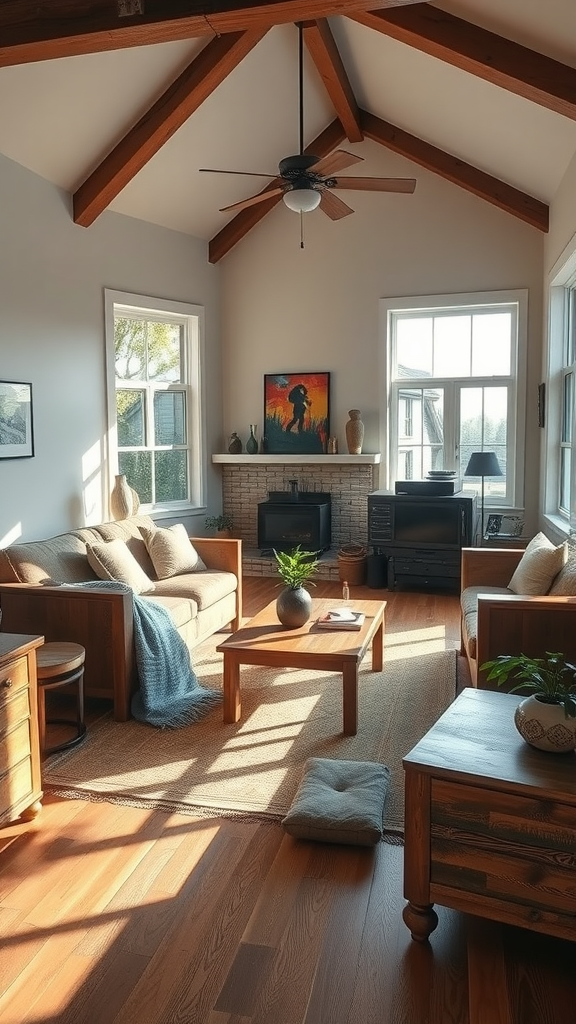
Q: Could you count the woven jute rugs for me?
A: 1